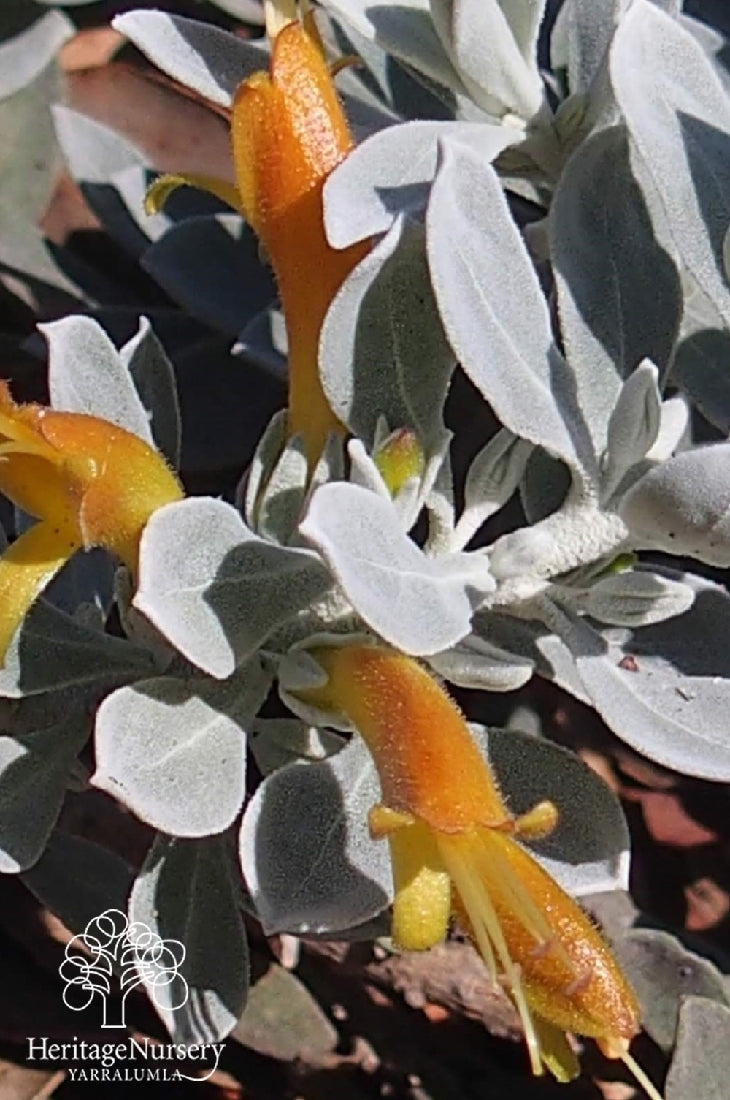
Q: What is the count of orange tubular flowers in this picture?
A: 3